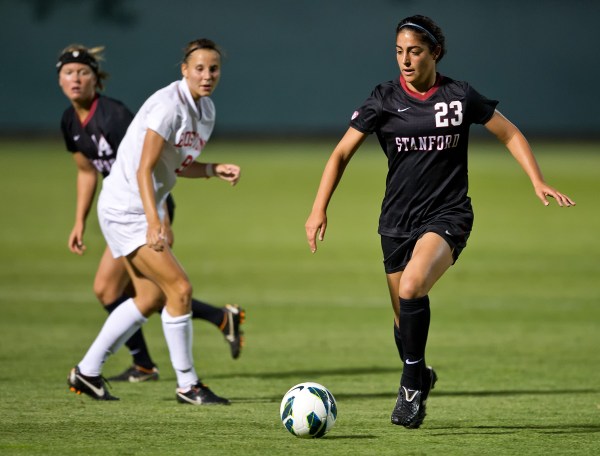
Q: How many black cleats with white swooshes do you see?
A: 4